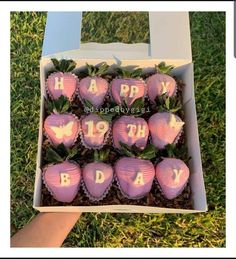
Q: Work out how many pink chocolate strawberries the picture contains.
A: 12